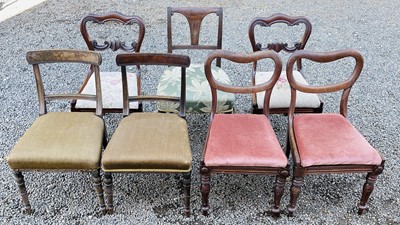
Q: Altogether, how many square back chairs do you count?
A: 3